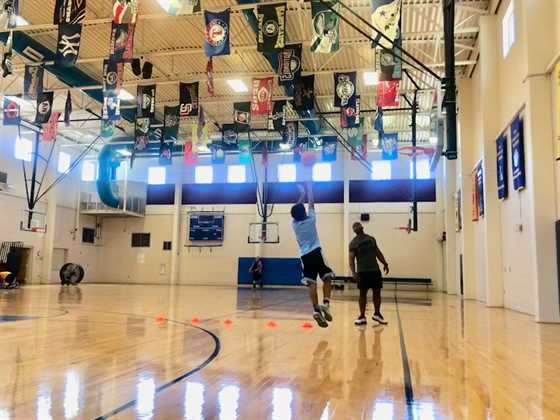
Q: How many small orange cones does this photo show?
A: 5